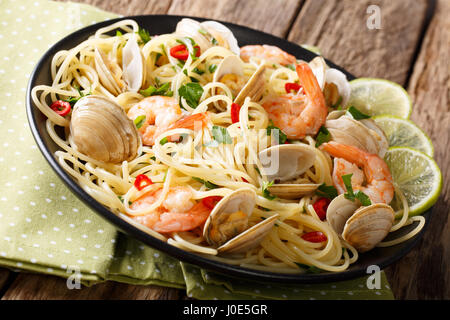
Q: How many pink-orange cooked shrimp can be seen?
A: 5